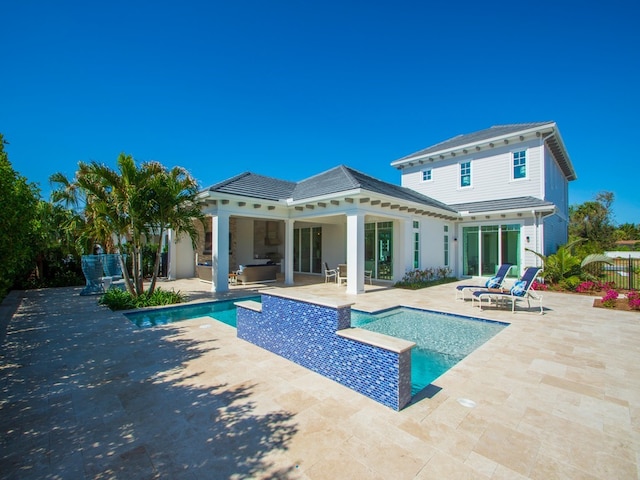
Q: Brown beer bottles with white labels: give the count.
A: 0